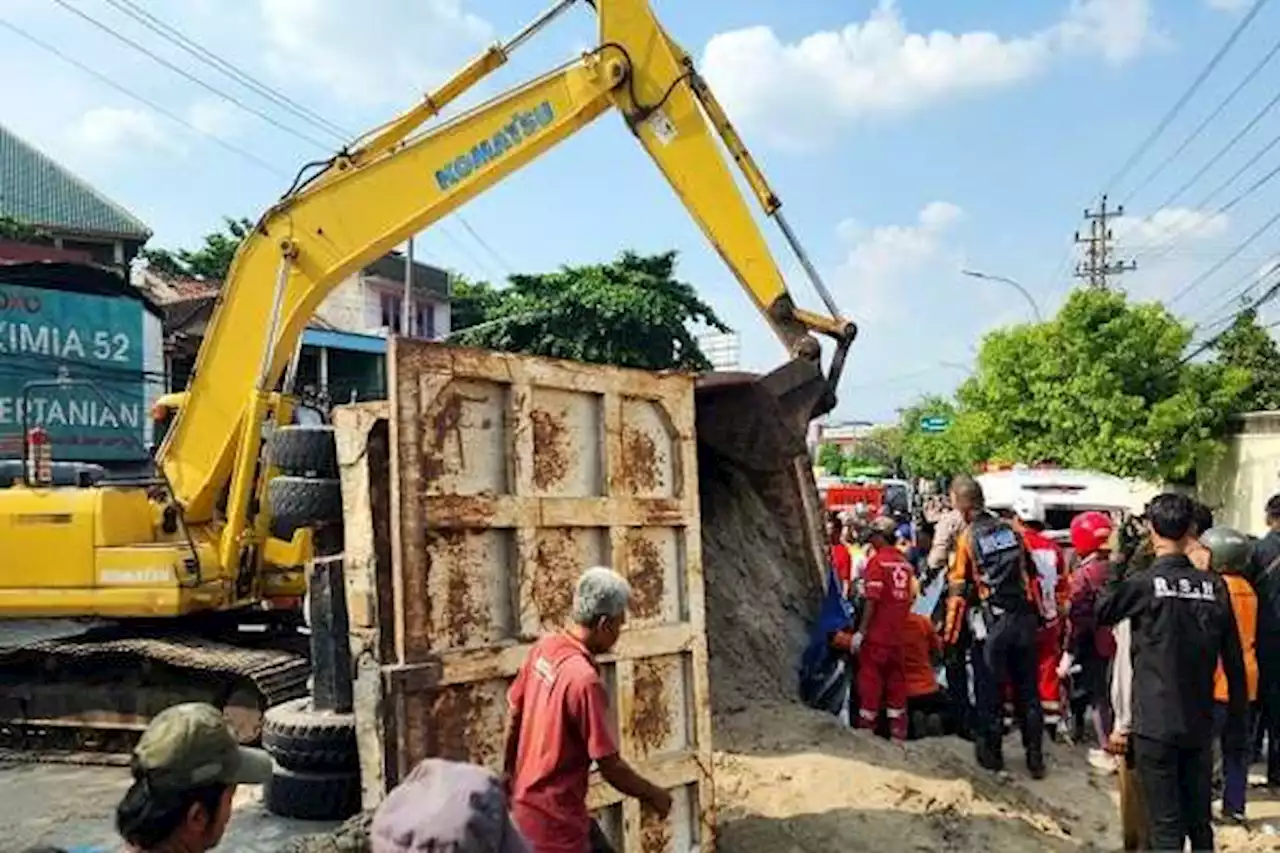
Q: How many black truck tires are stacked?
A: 4